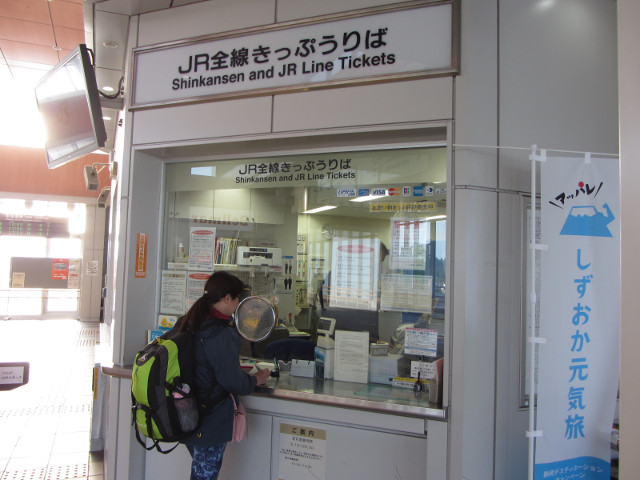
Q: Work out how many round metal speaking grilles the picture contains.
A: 1